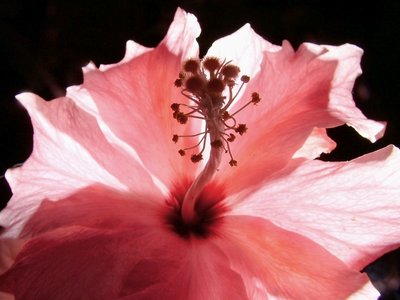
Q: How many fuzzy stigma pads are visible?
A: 5